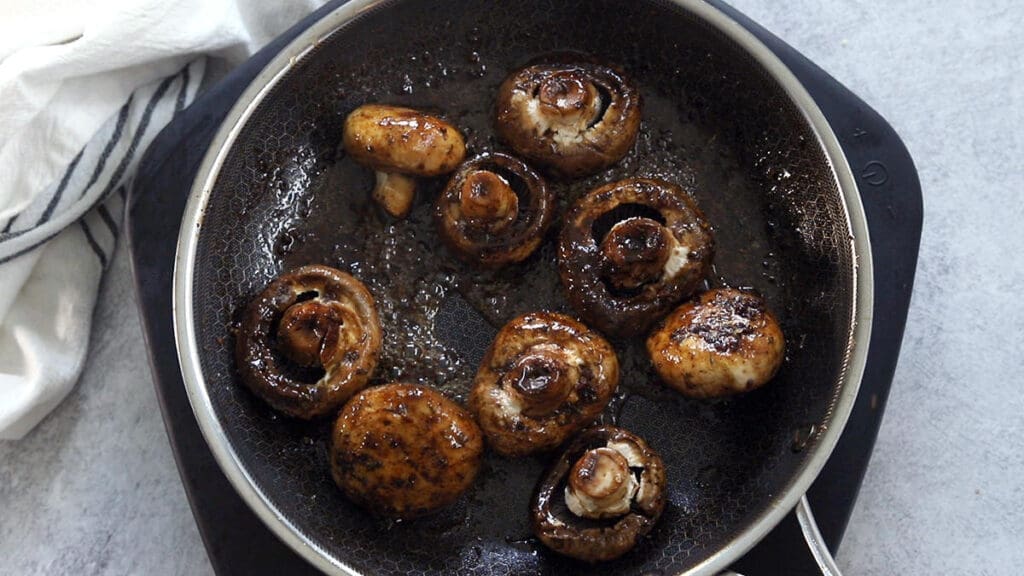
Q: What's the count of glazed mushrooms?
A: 9